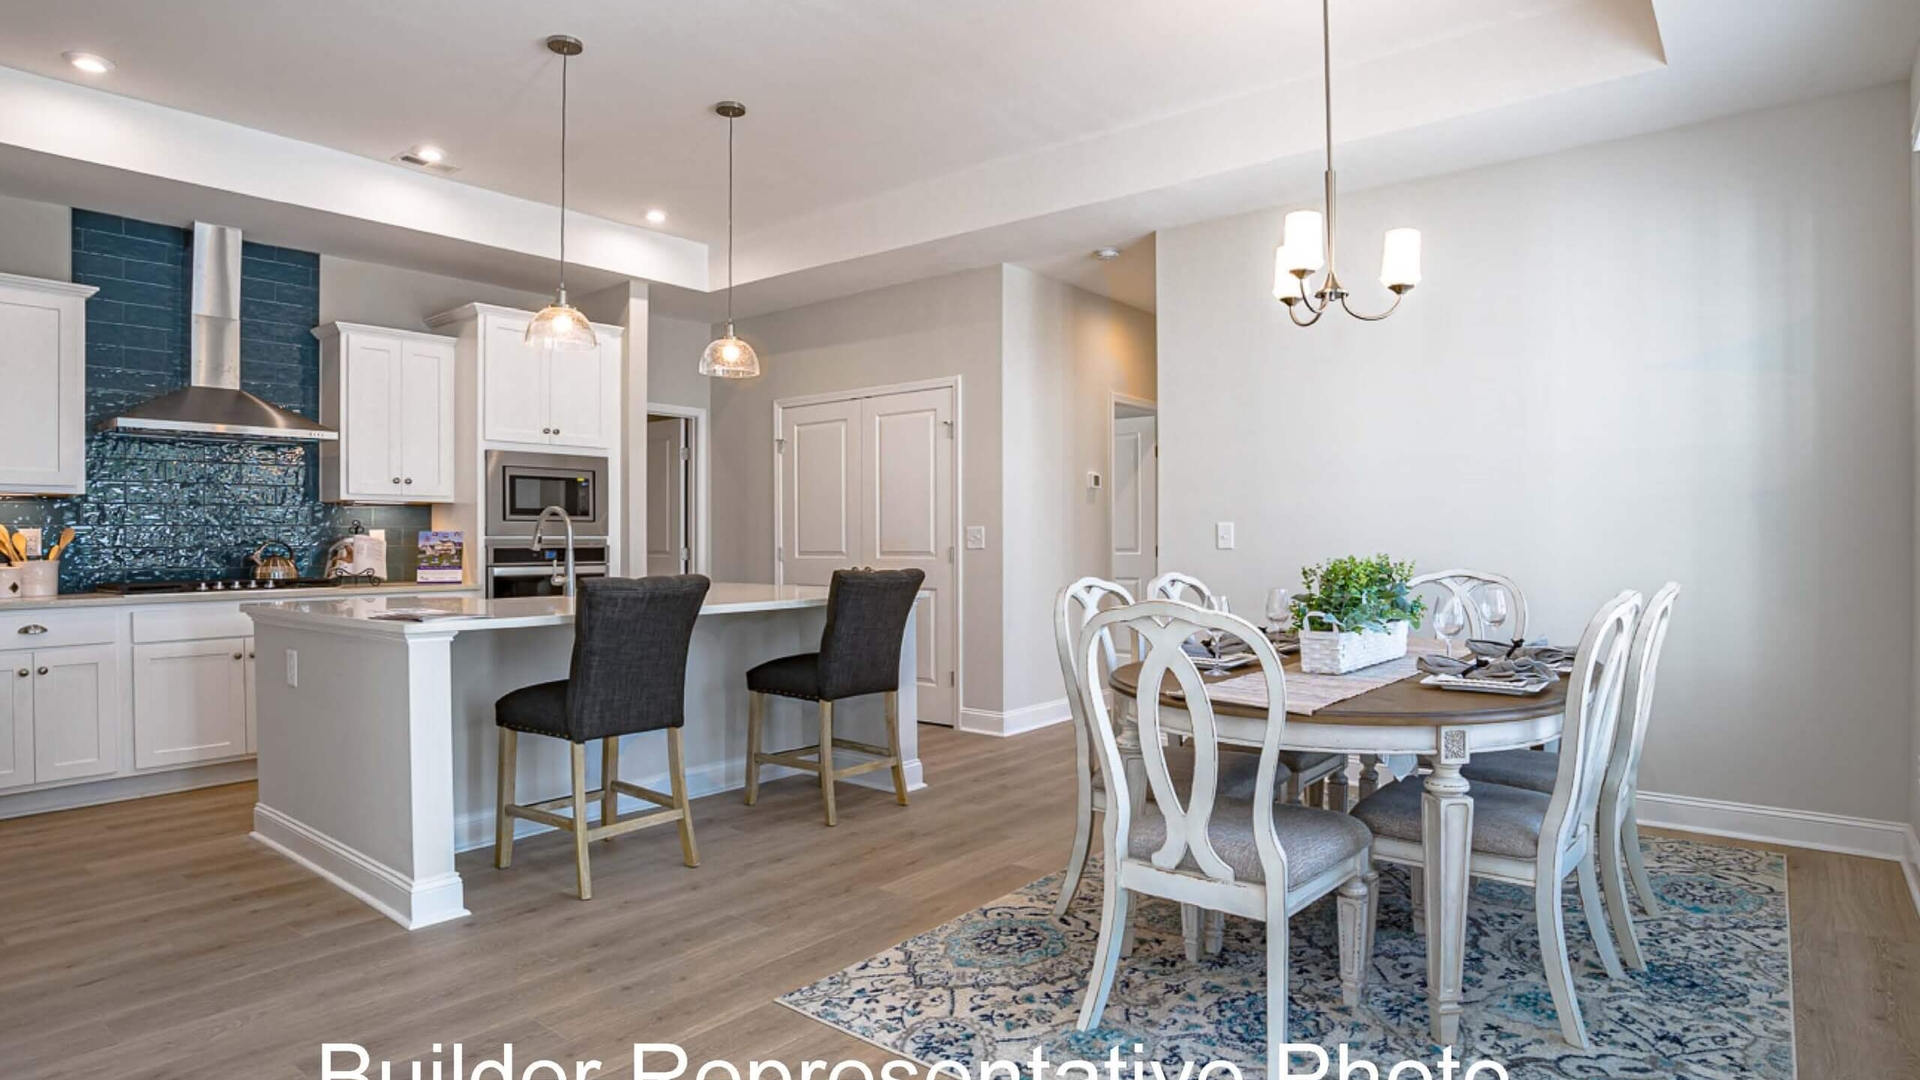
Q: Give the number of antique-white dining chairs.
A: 6